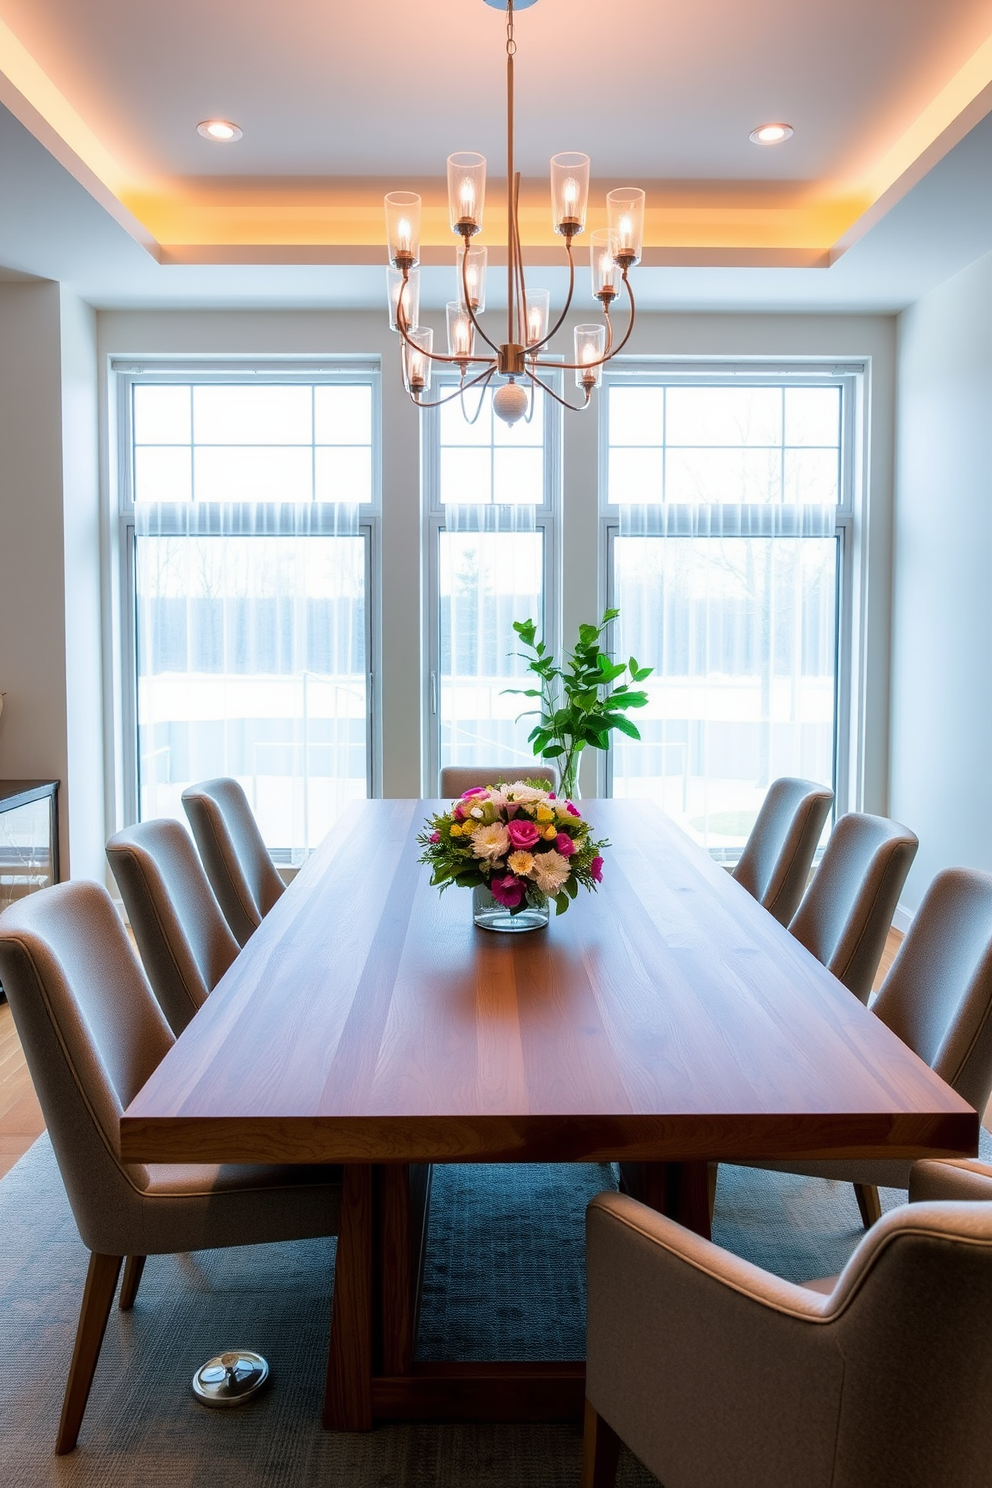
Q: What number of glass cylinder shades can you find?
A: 11